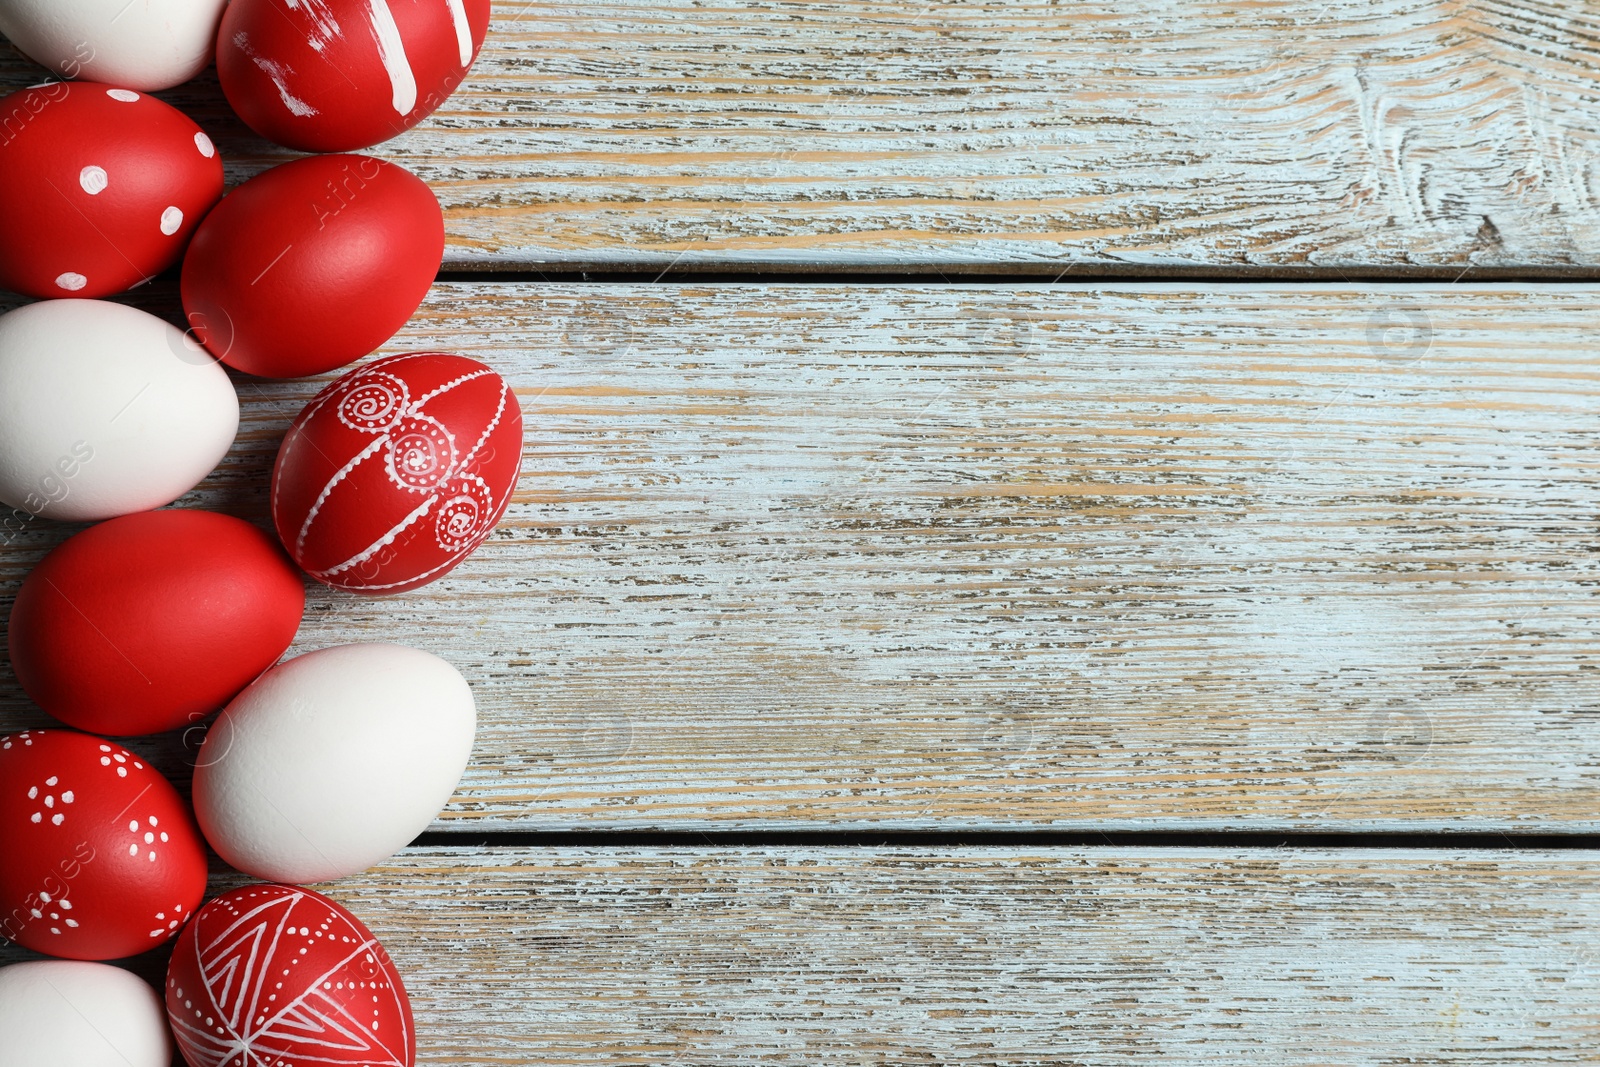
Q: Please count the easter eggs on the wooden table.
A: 11